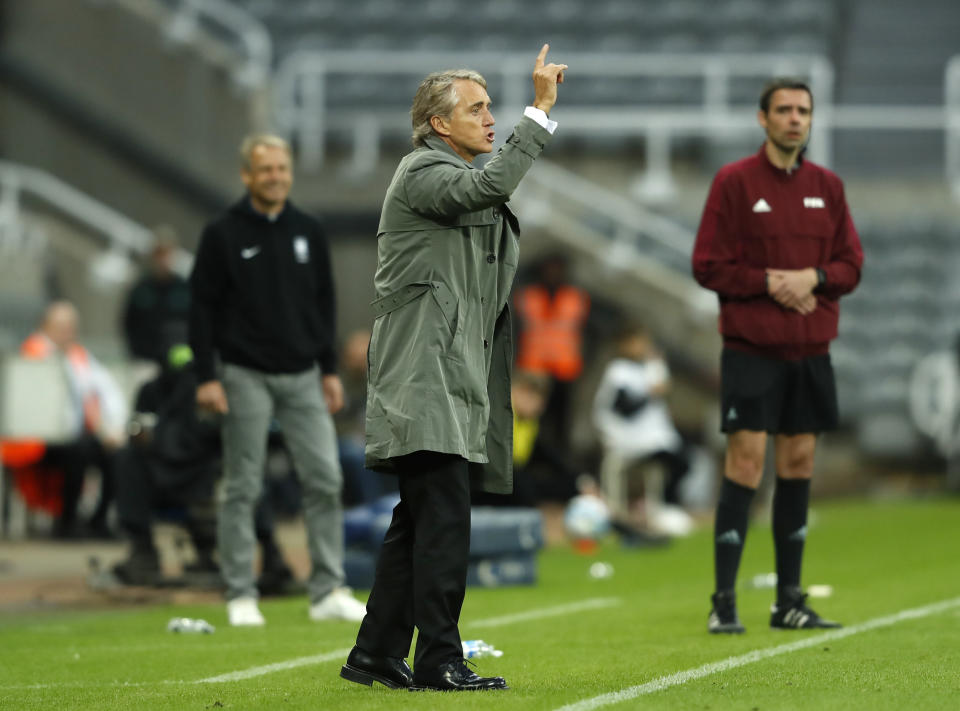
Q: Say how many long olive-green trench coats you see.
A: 1